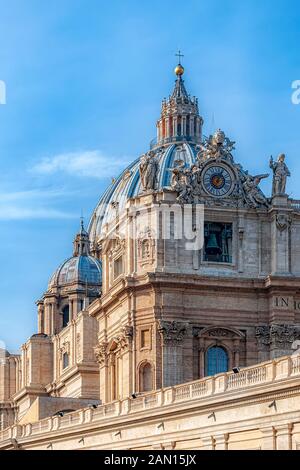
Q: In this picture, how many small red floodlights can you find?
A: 0